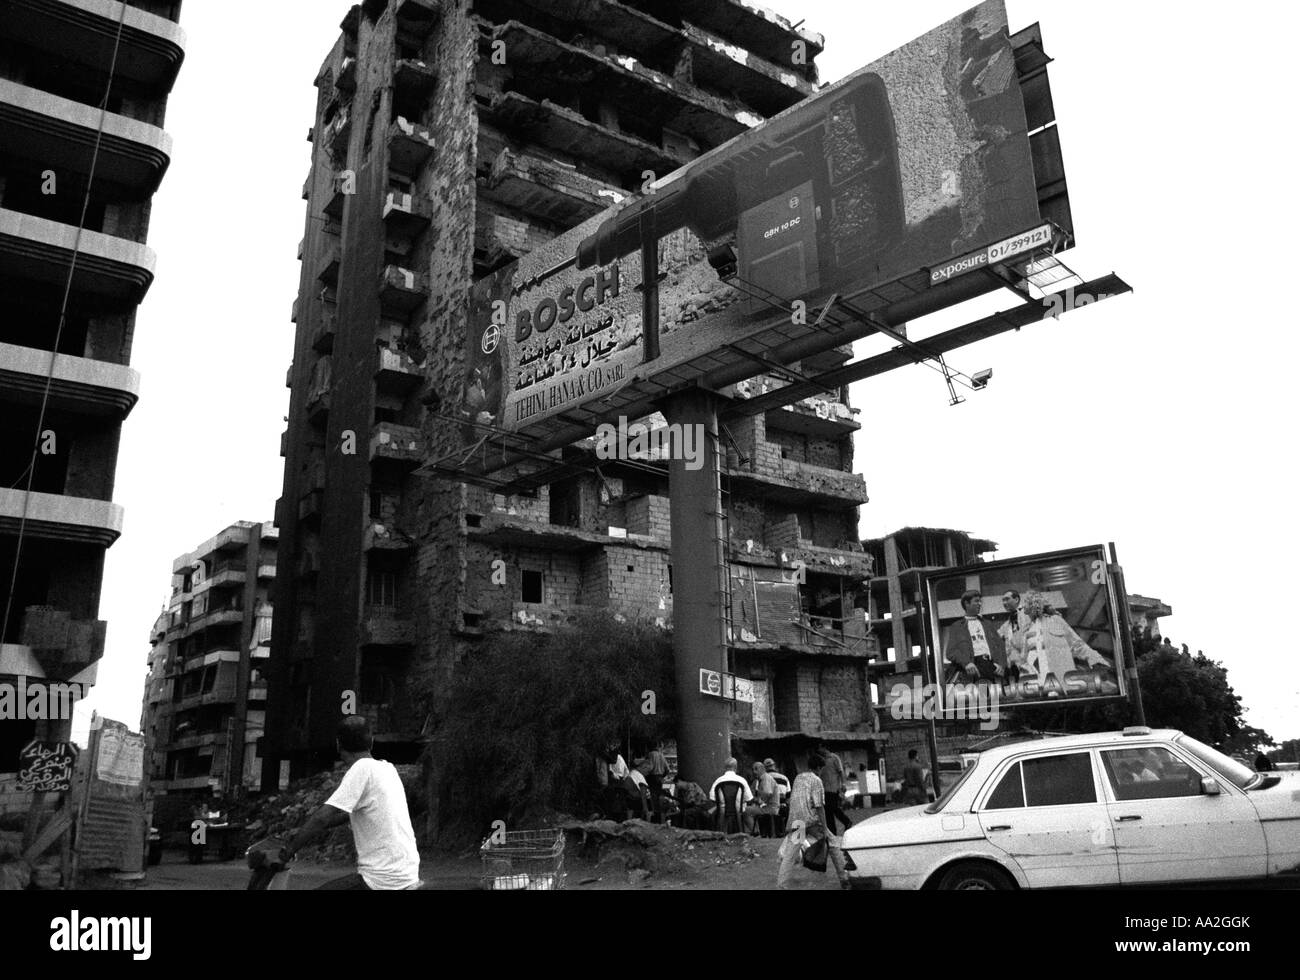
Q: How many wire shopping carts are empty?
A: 0